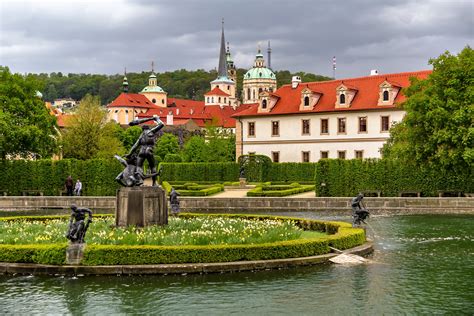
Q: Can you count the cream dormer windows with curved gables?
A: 4